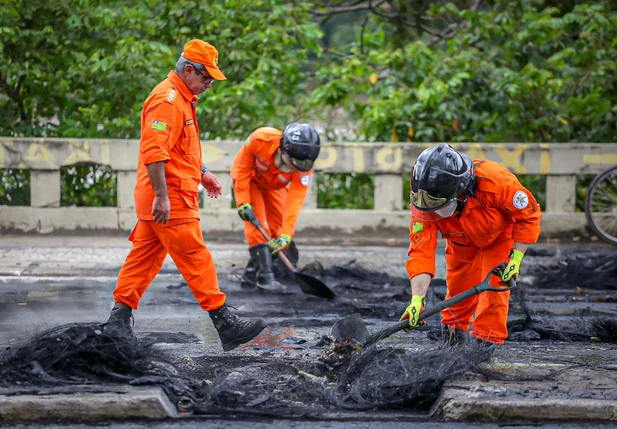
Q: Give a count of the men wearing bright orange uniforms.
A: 3